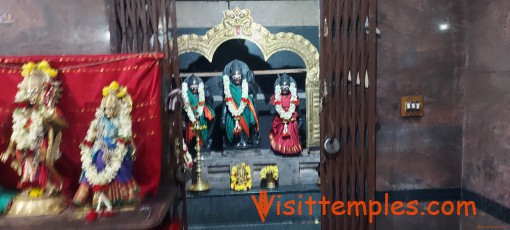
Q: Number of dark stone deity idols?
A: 3